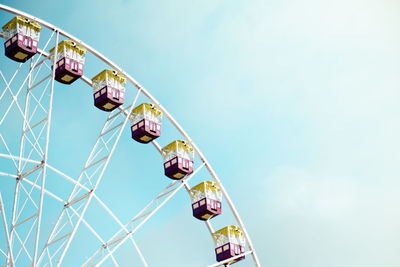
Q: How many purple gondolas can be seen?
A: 7